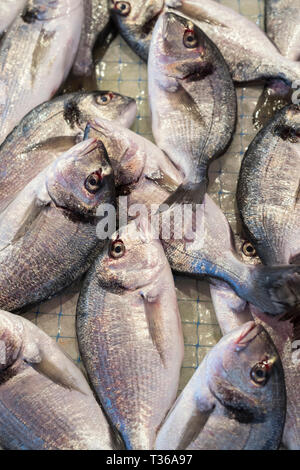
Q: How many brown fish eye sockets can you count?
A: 7